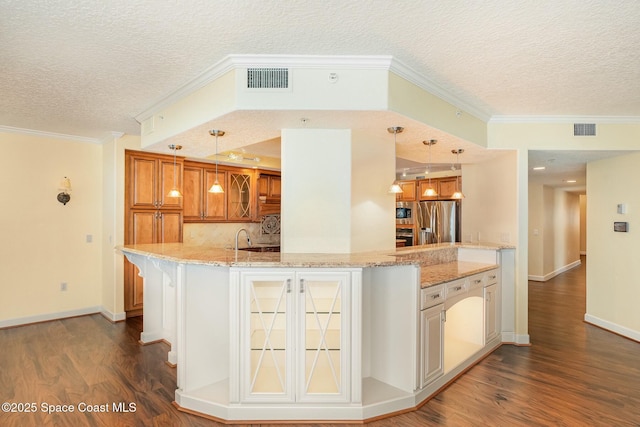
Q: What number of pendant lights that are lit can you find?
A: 5